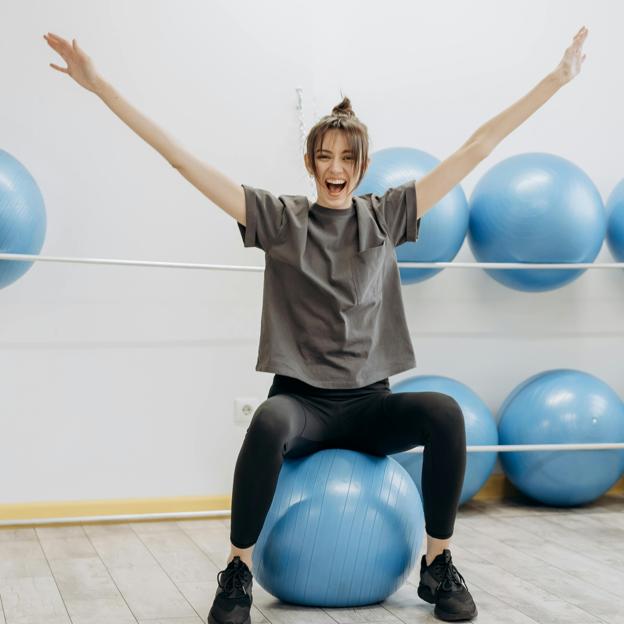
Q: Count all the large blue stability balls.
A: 7